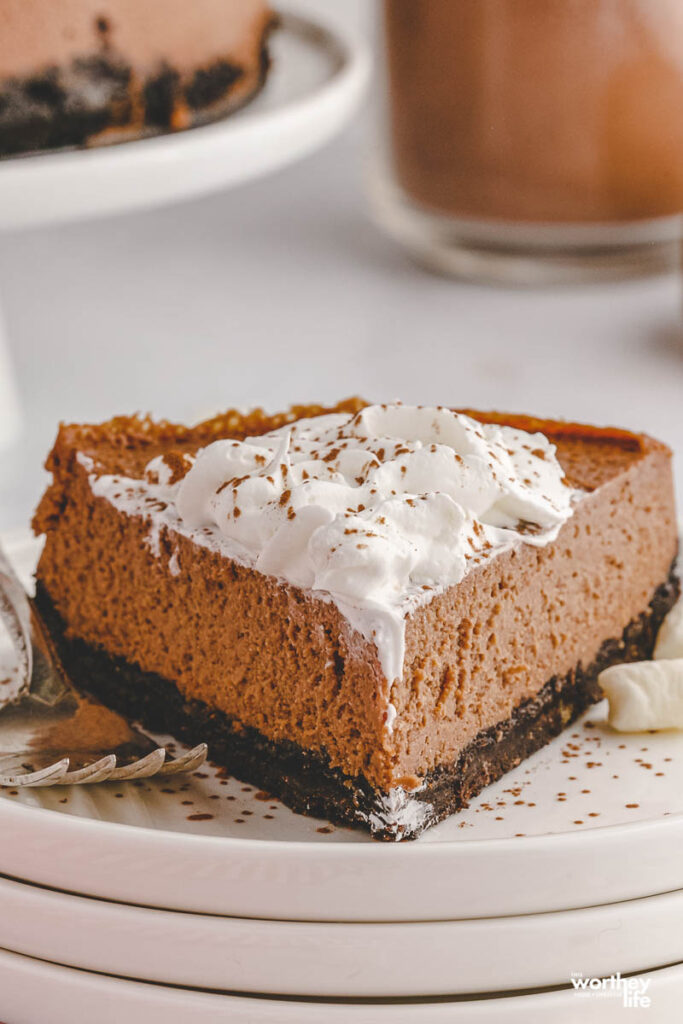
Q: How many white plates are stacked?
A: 3